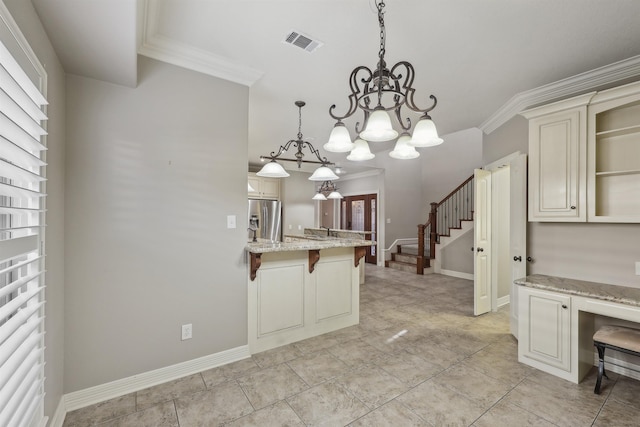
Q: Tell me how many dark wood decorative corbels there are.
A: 3